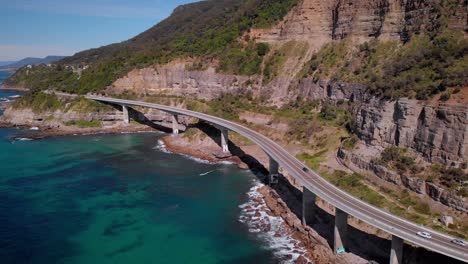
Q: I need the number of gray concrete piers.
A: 7